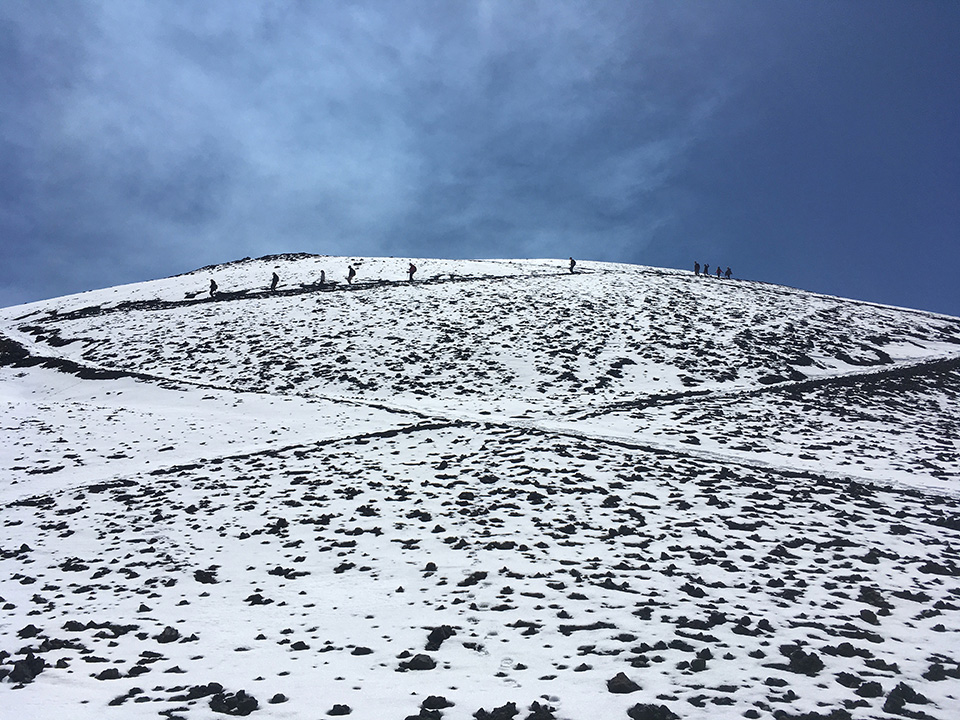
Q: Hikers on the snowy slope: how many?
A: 10